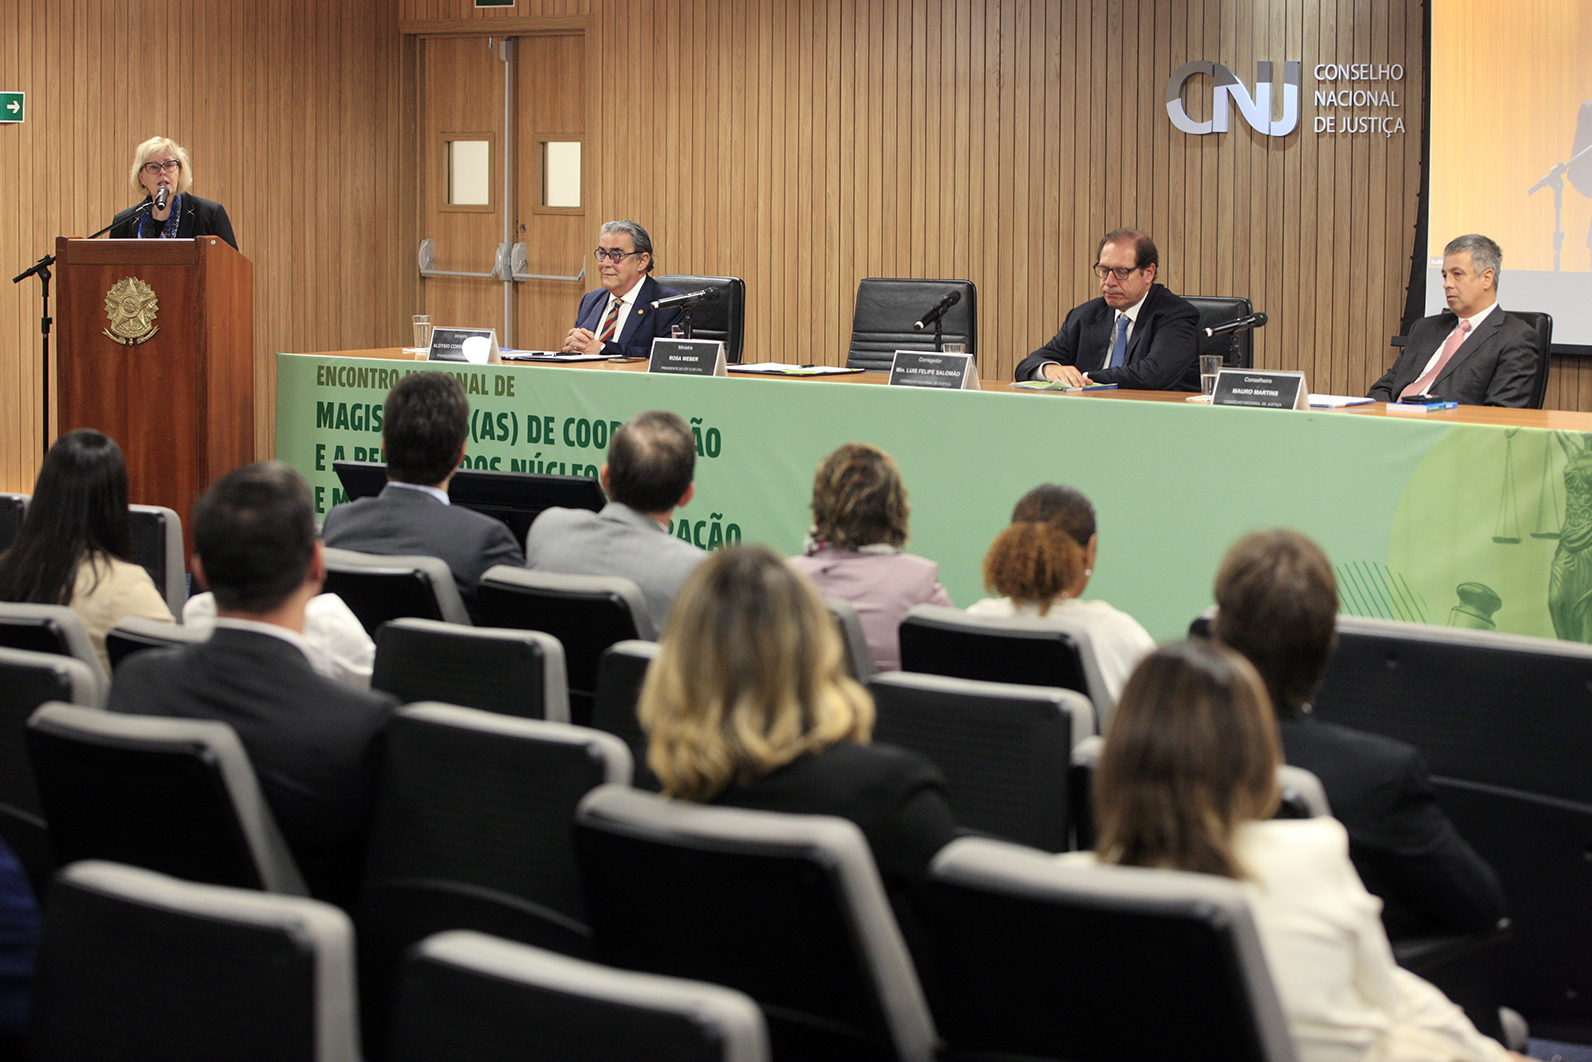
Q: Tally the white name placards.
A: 4